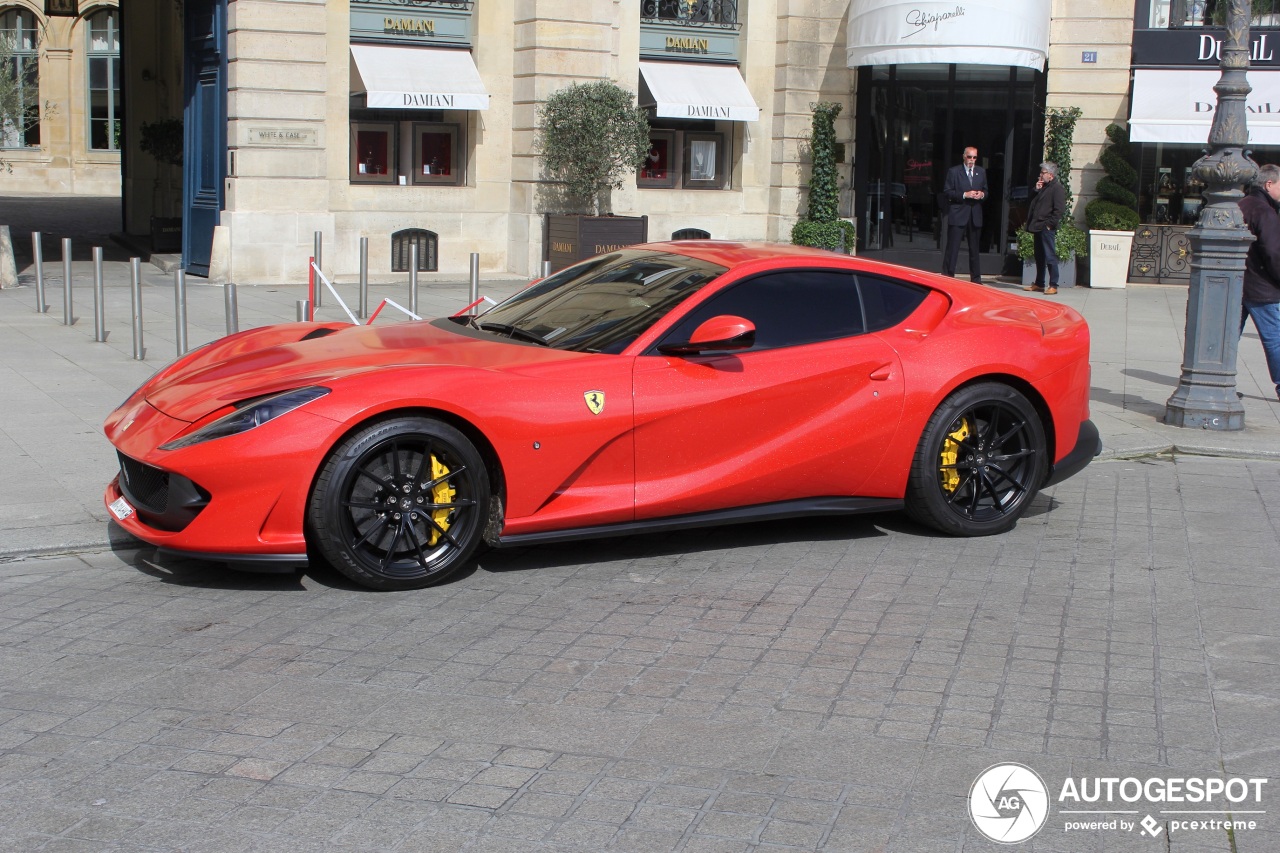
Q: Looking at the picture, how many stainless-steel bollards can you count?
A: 12